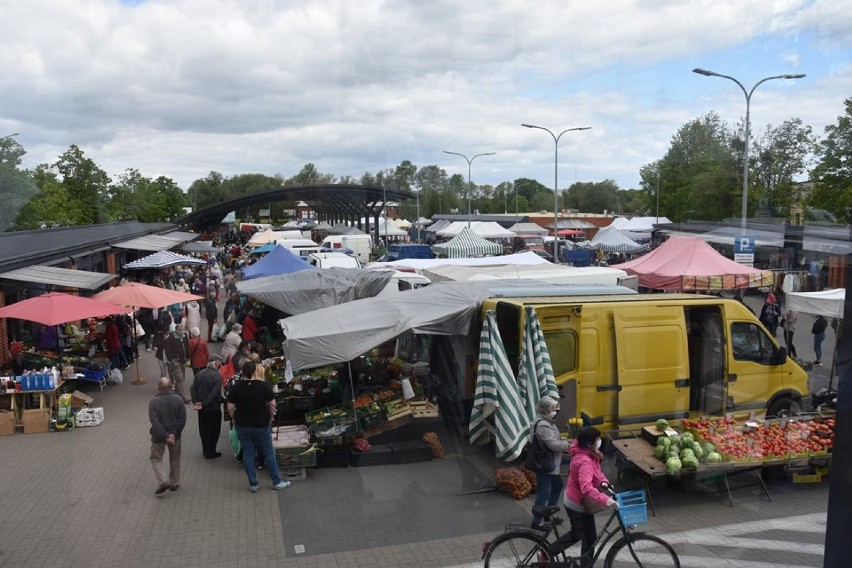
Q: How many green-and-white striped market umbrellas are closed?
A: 2